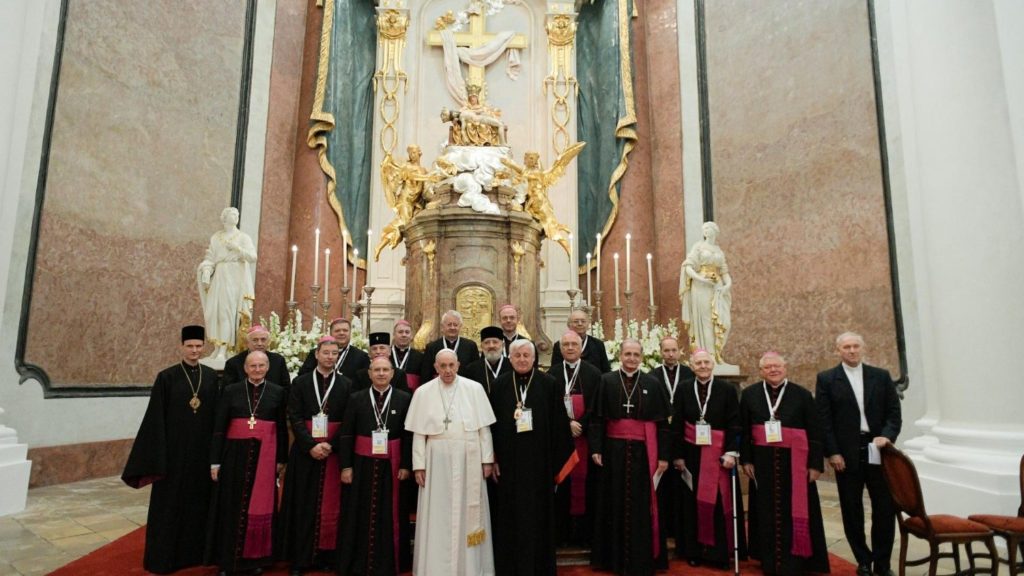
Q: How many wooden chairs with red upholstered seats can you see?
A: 2